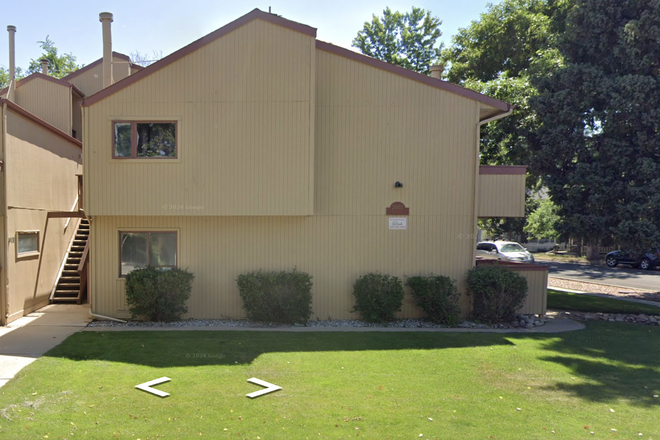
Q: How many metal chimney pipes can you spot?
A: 4